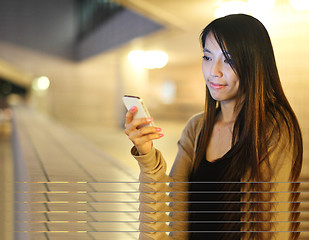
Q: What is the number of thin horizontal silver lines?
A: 6